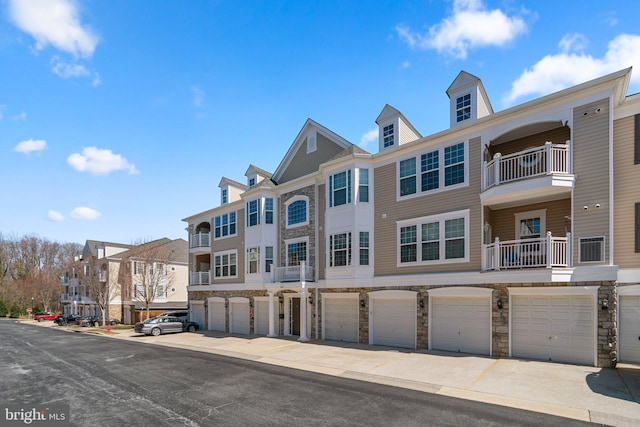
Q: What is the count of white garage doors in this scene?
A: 9